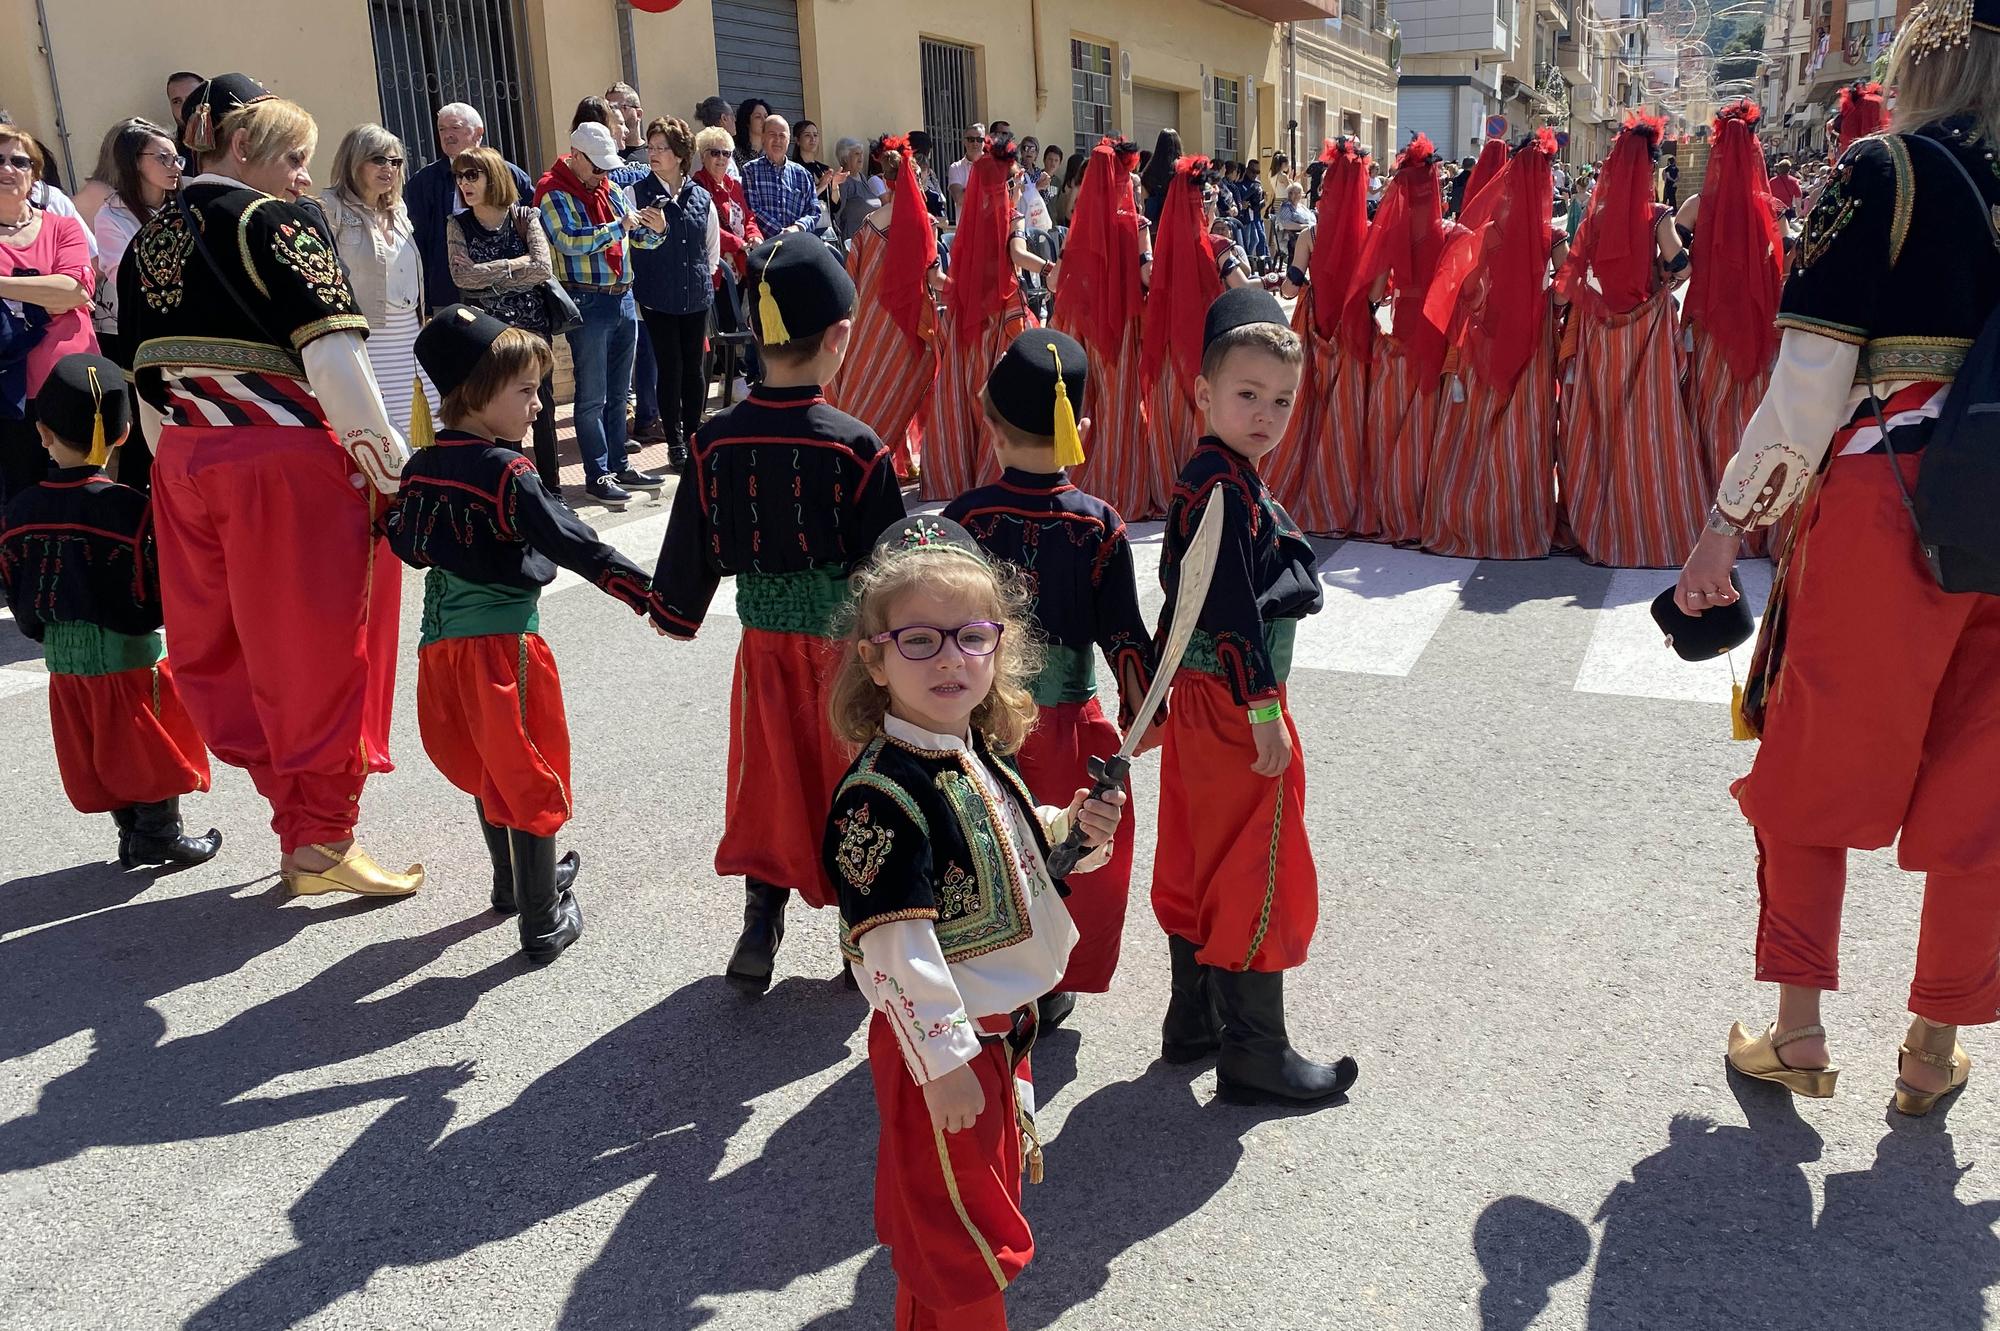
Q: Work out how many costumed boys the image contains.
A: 5